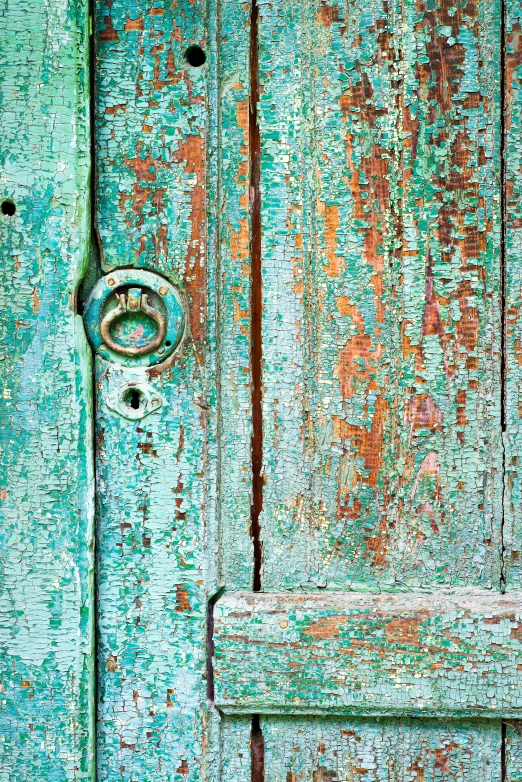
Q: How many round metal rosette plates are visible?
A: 1